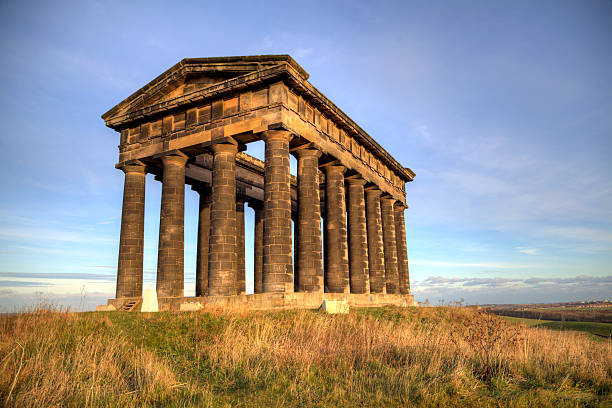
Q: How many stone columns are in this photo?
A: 13